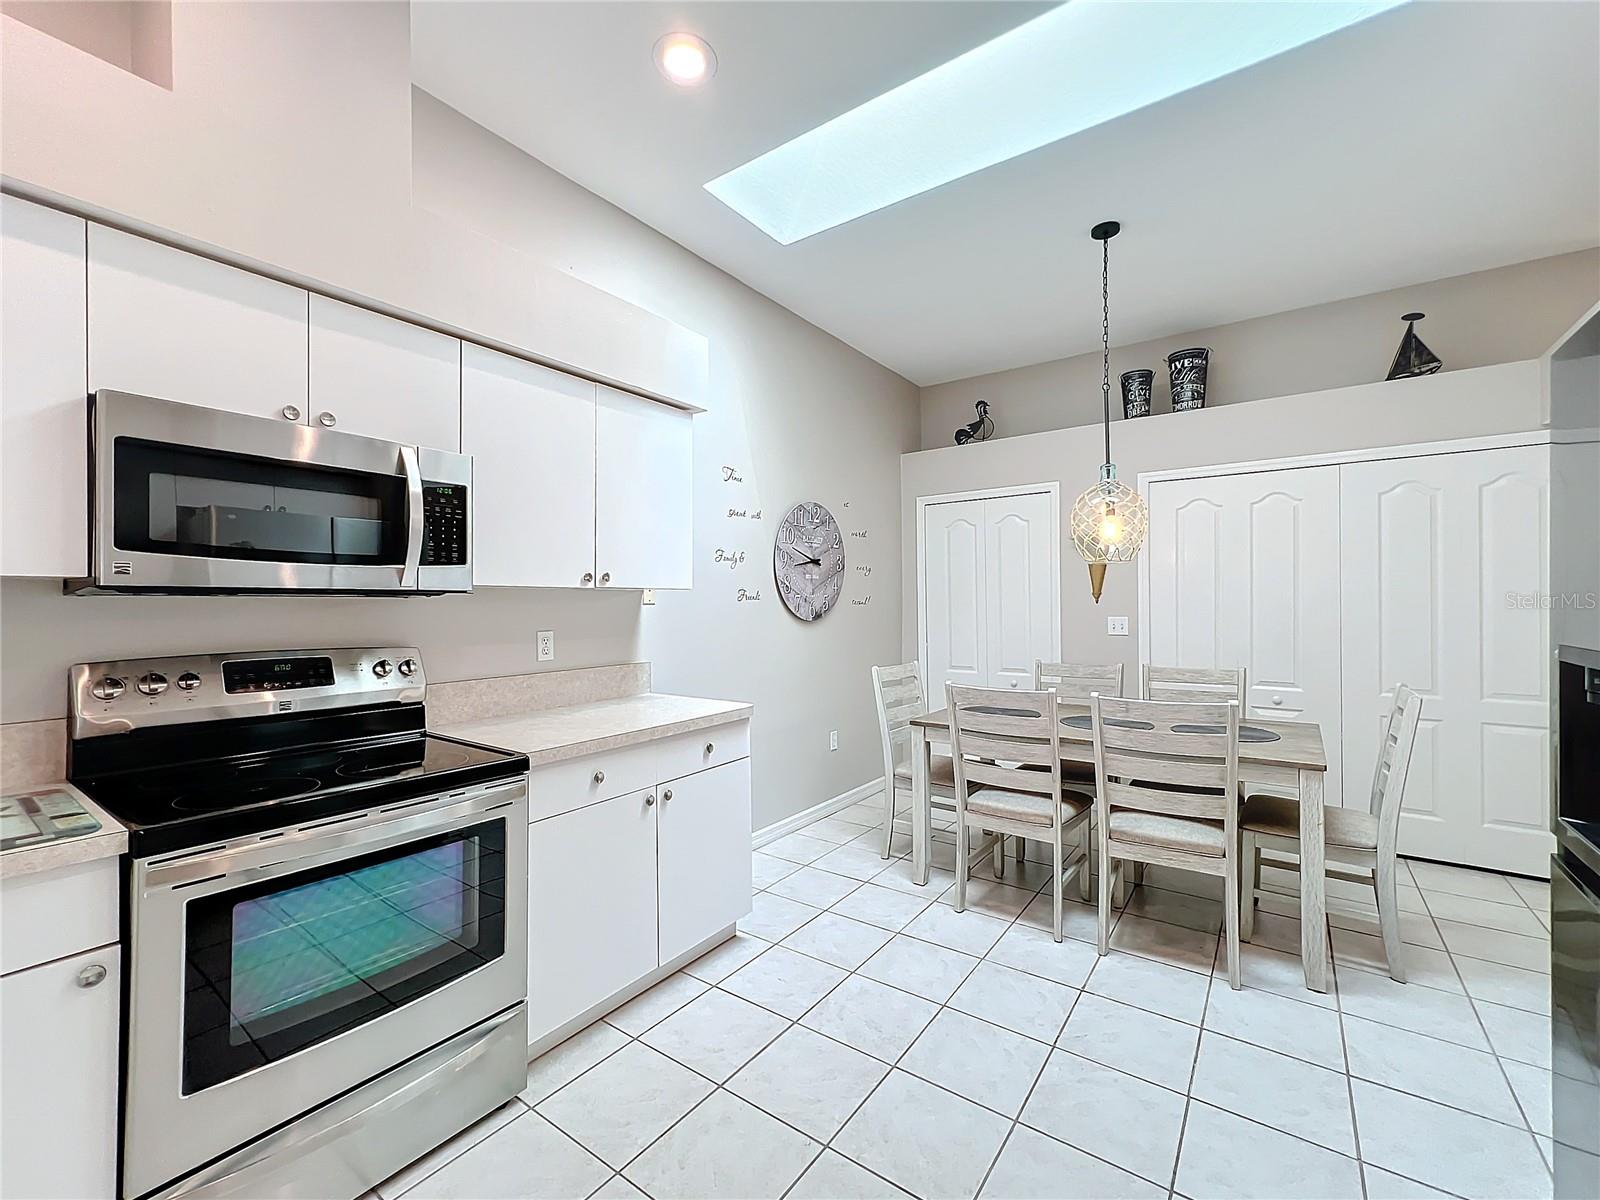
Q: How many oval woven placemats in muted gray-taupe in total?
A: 3